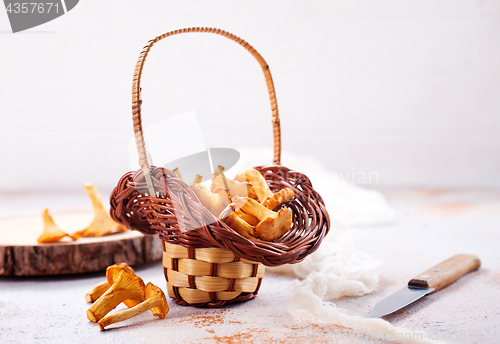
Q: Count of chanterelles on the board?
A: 2